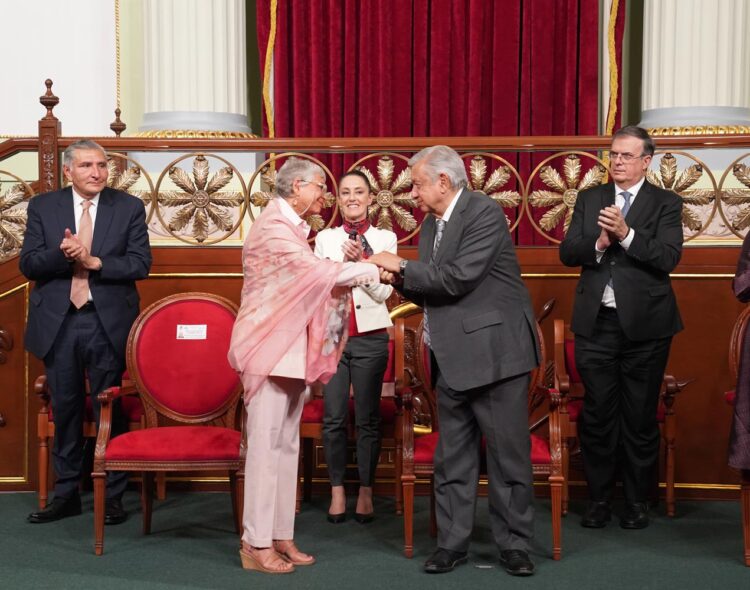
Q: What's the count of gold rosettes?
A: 9